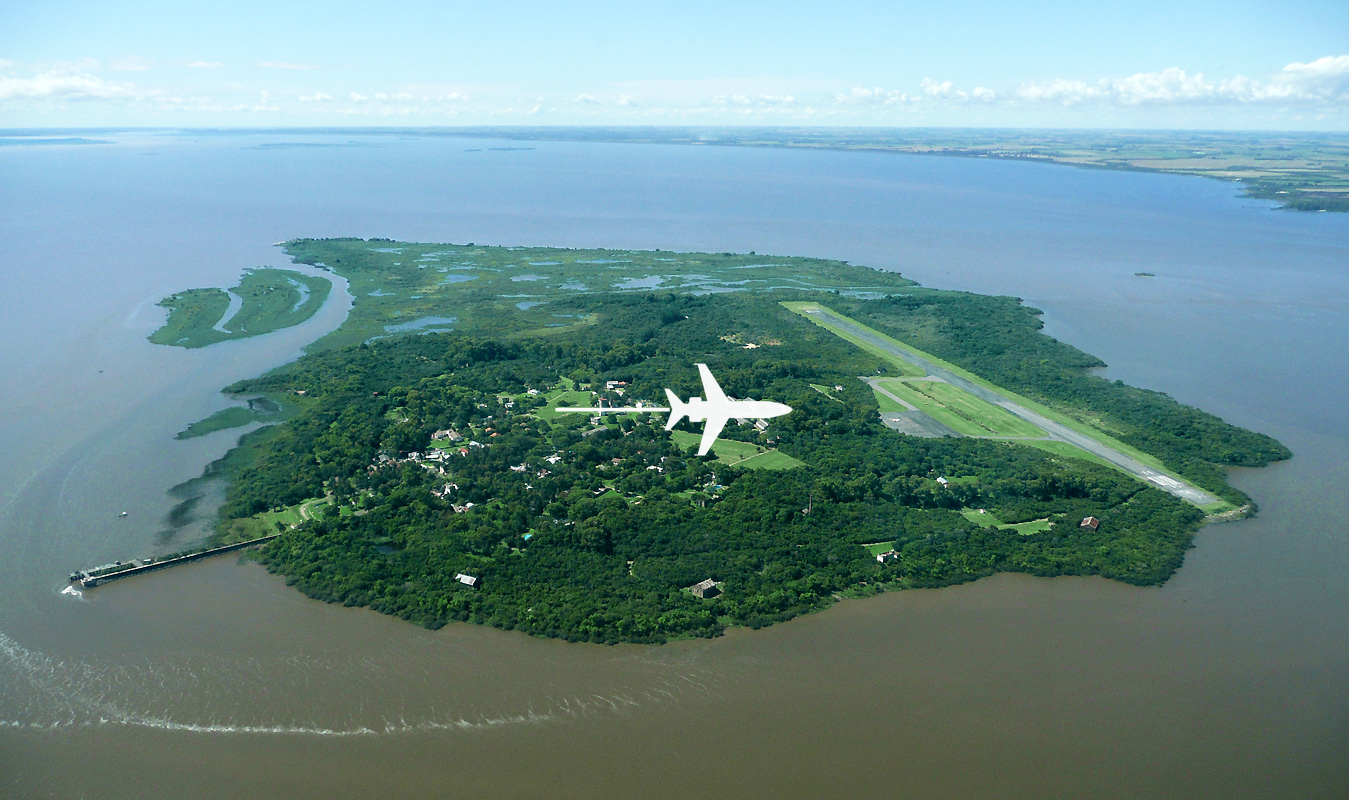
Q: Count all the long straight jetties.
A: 1